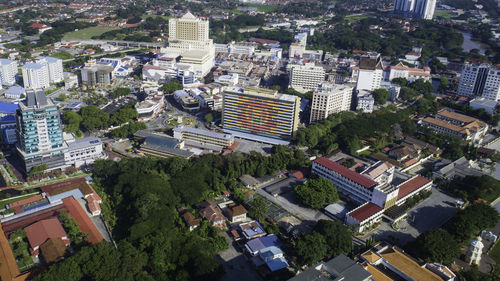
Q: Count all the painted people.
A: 0